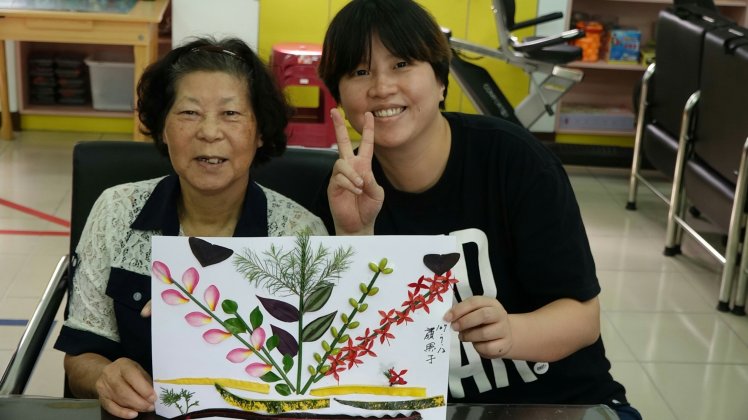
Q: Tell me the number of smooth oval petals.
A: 9